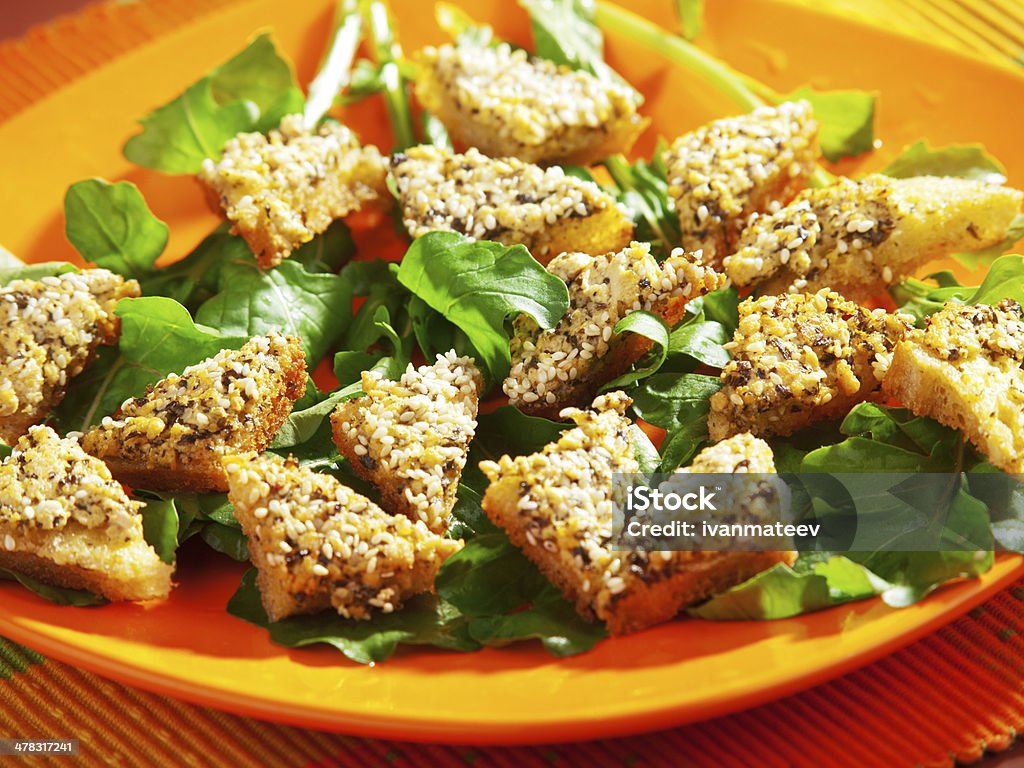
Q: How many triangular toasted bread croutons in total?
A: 15